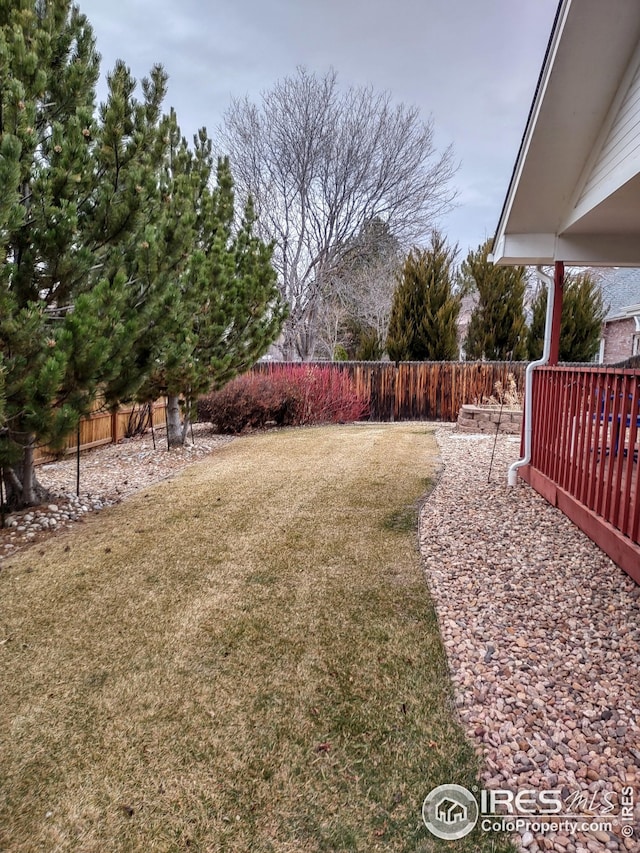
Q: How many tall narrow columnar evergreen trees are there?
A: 3